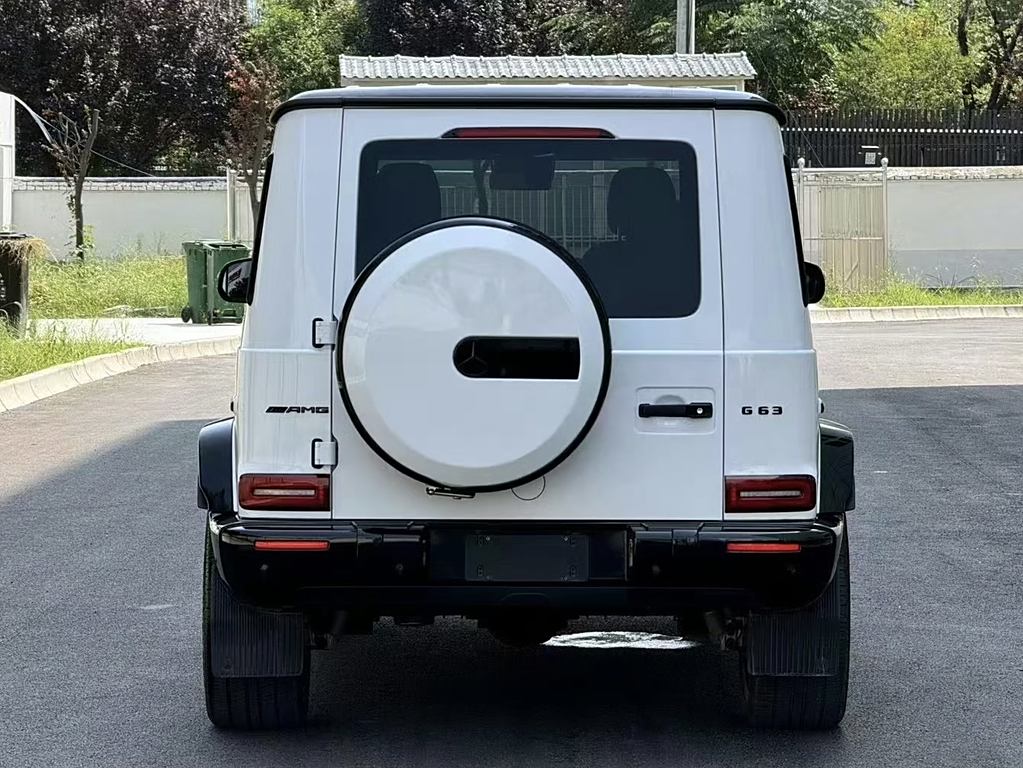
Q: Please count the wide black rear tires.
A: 2